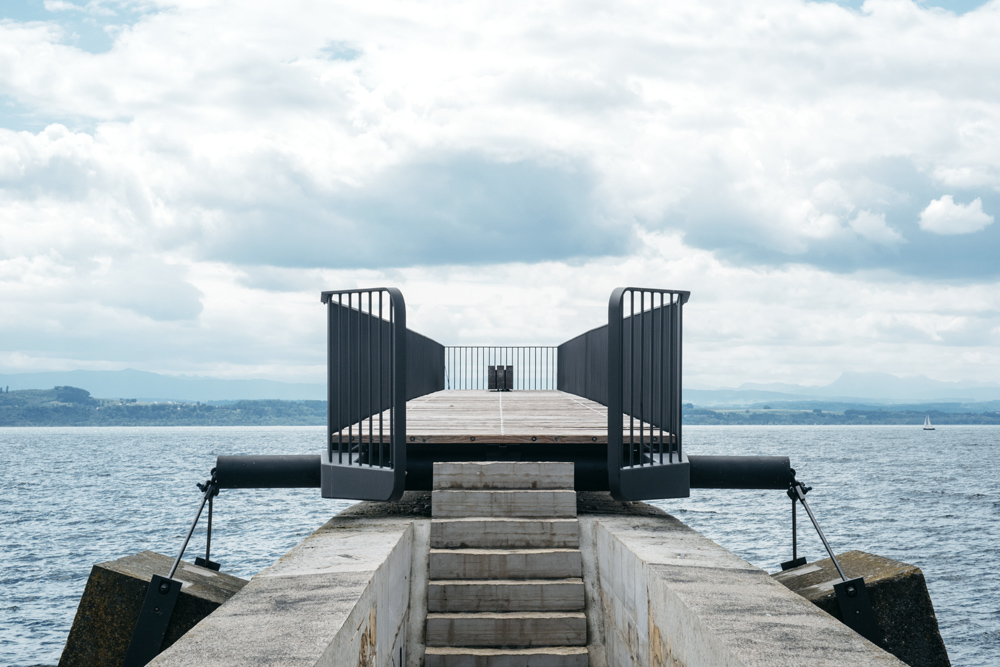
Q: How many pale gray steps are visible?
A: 7